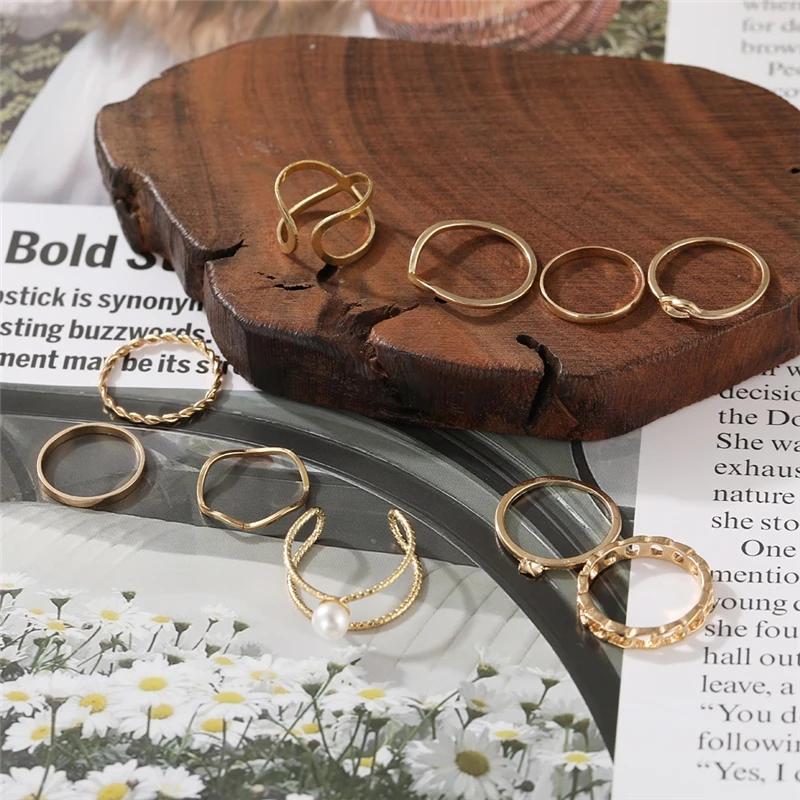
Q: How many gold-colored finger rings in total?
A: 10